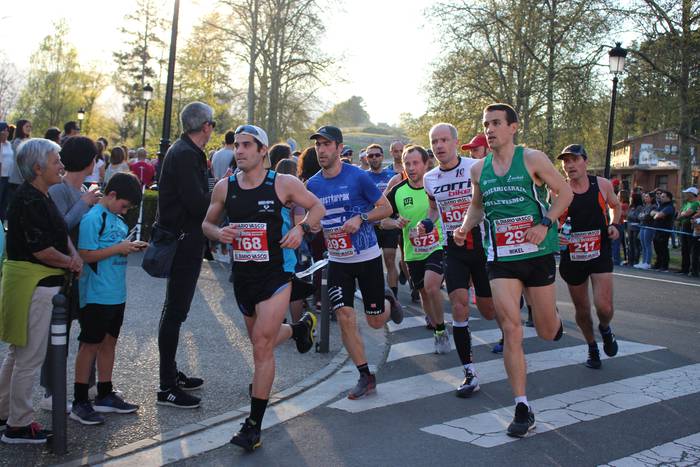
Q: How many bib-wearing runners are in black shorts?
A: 6